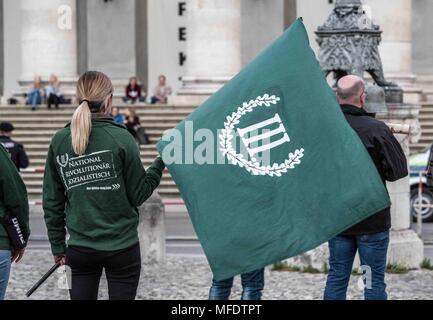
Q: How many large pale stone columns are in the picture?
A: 3